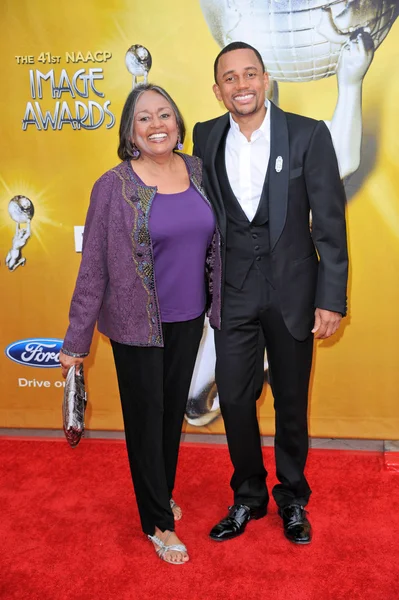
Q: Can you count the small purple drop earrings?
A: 2